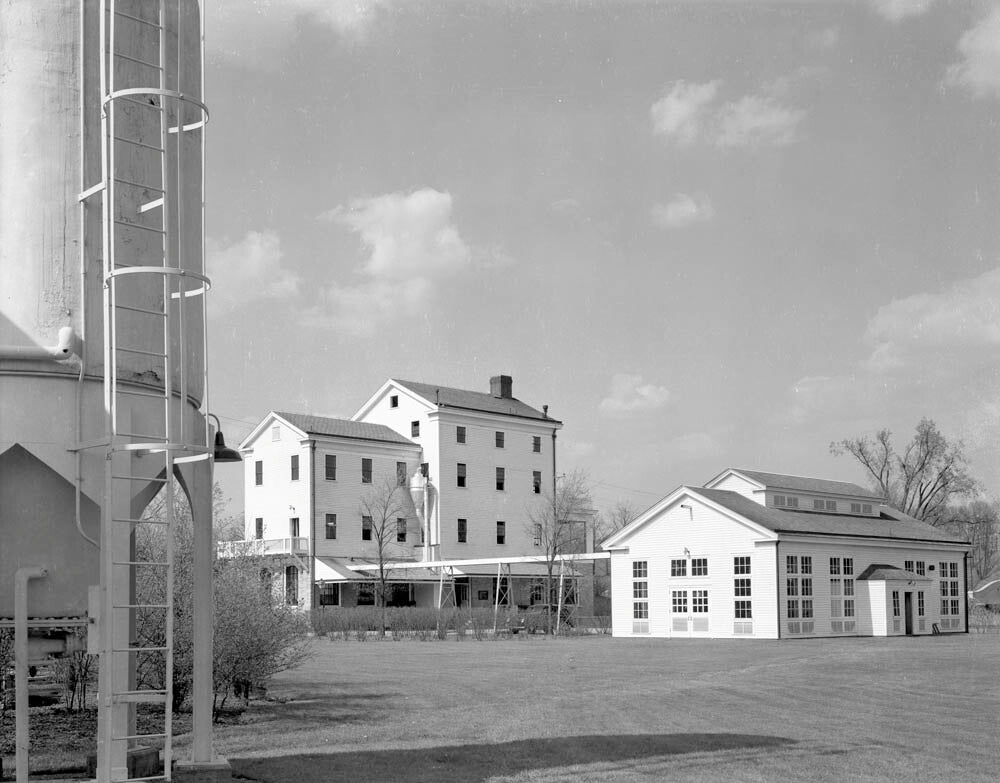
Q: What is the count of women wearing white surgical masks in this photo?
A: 0